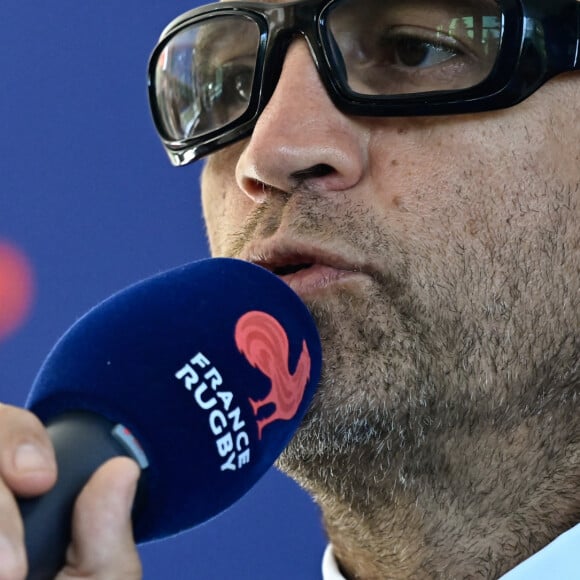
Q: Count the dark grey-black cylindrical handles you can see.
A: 1